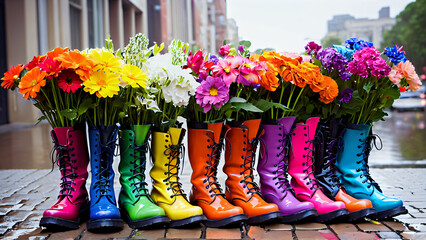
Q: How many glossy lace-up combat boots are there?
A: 10